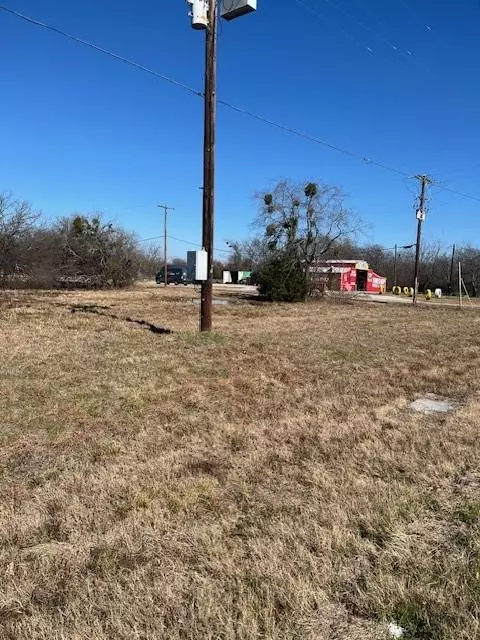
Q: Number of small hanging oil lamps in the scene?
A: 0